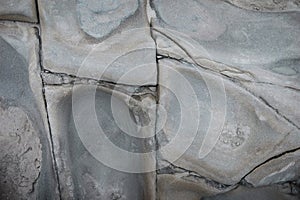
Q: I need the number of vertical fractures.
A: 2